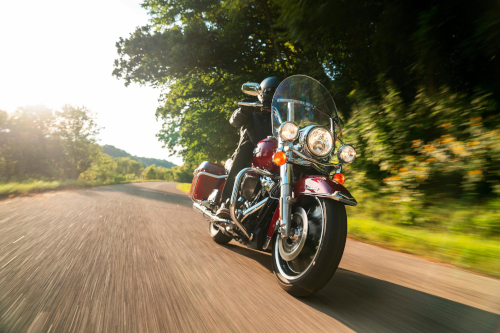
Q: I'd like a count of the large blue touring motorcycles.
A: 0